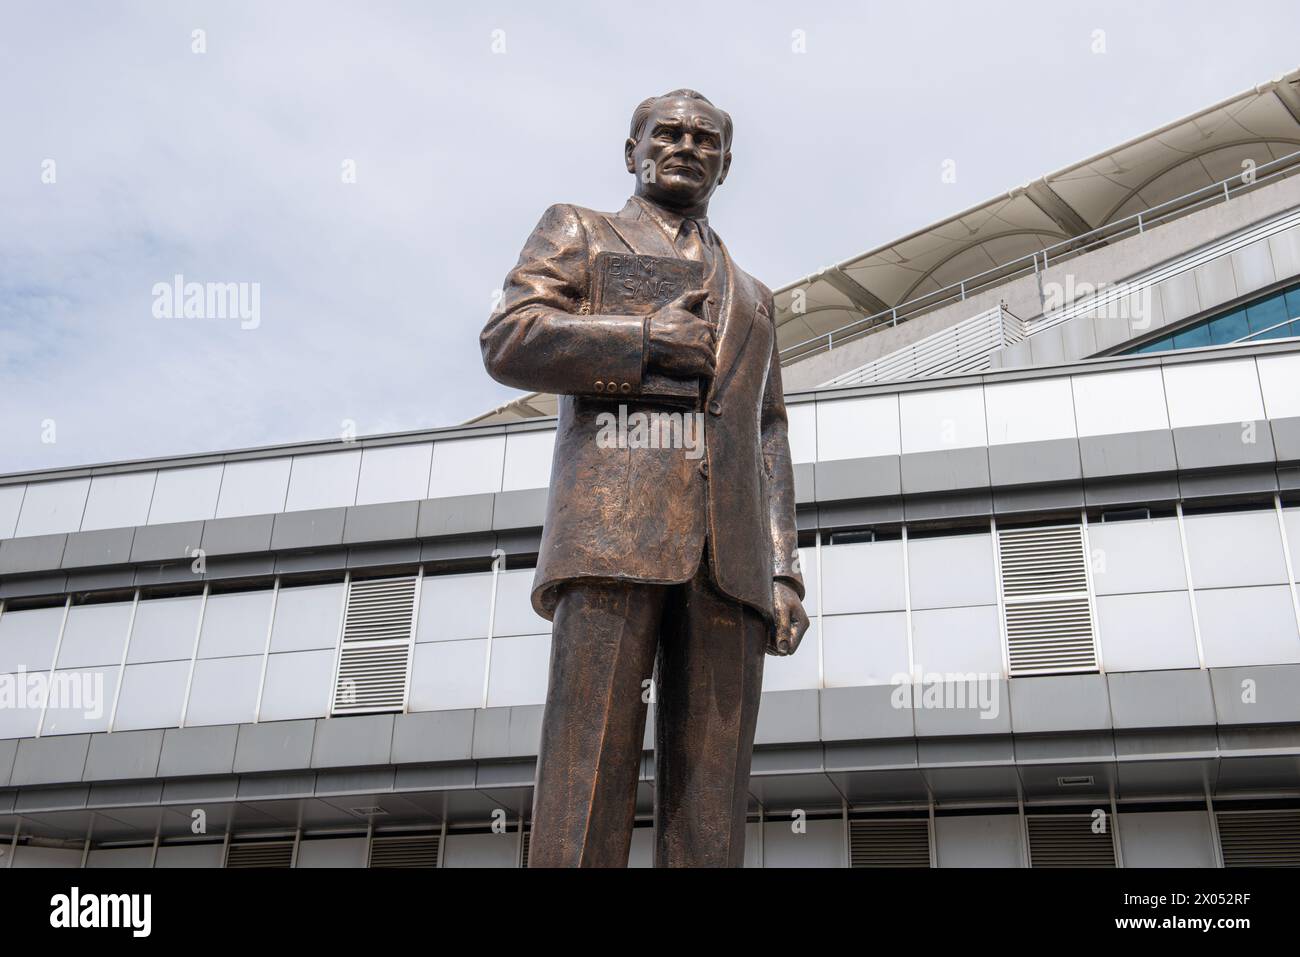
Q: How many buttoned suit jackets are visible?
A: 1